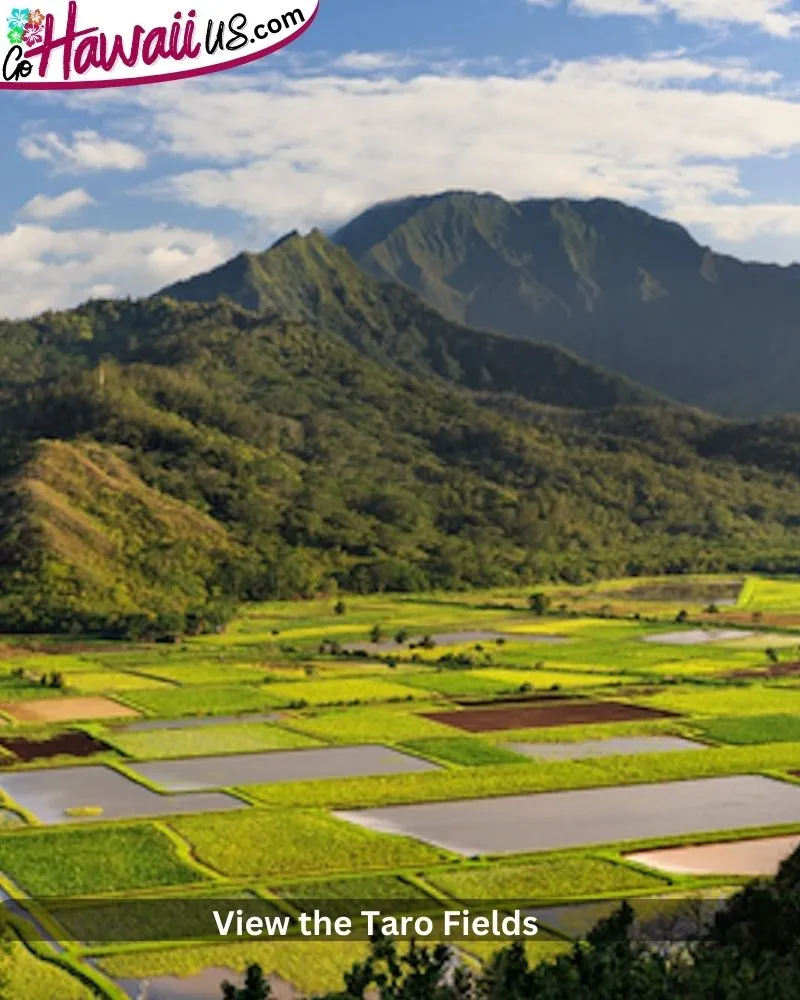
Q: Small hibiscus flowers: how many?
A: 4